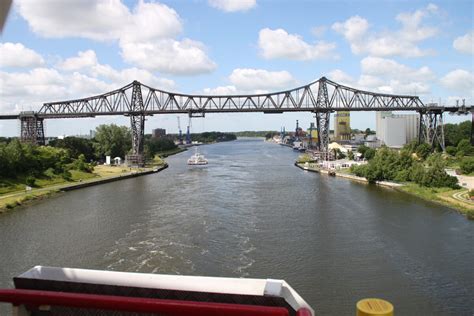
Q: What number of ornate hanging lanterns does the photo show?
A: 0